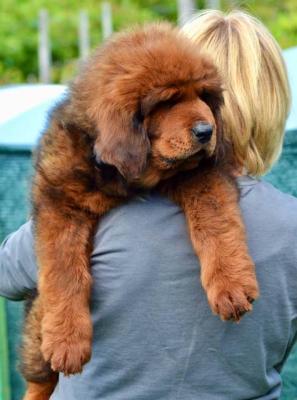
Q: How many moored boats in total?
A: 0